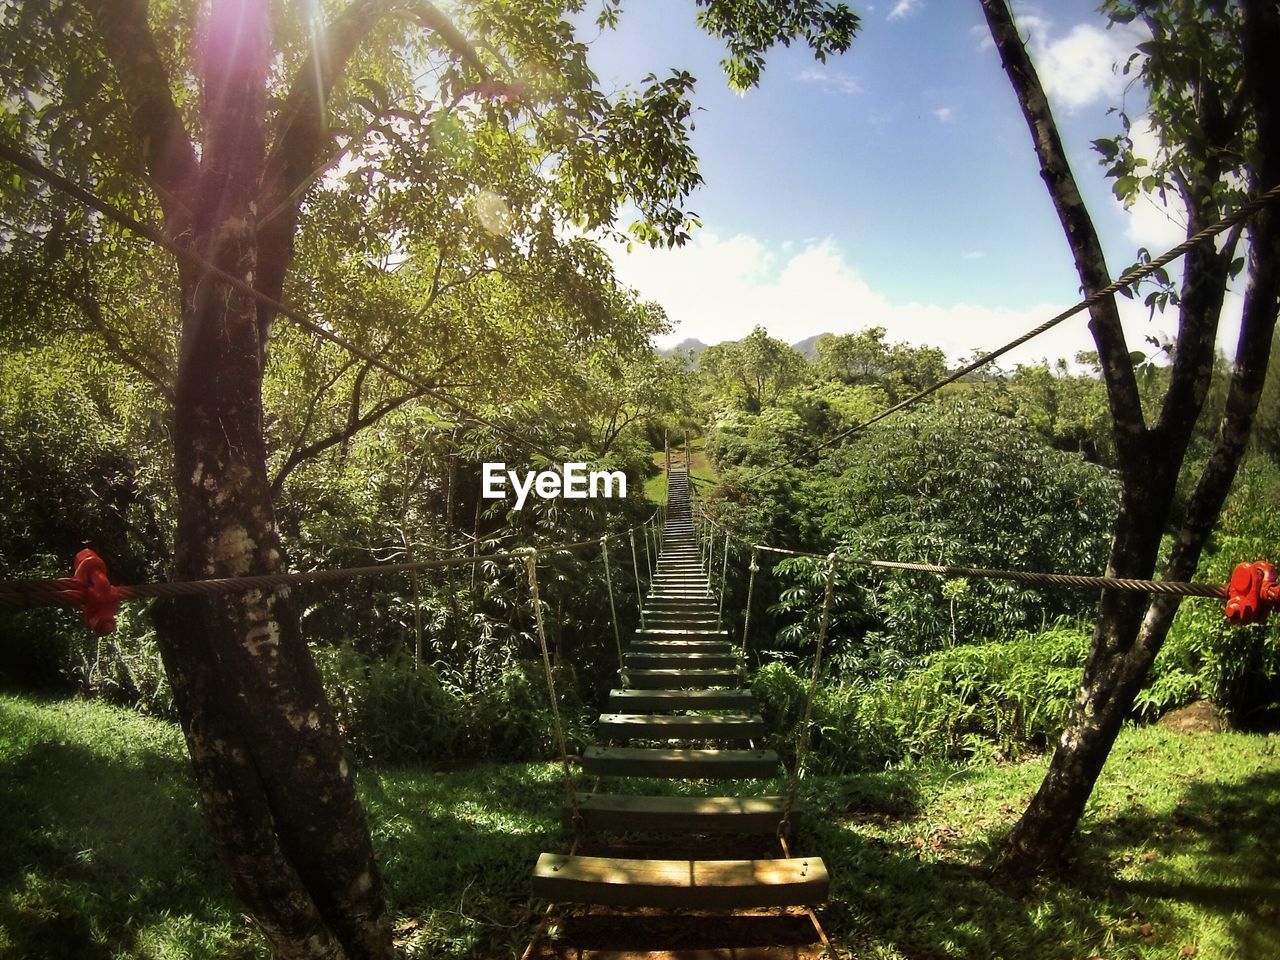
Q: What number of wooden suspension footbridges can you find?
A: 1